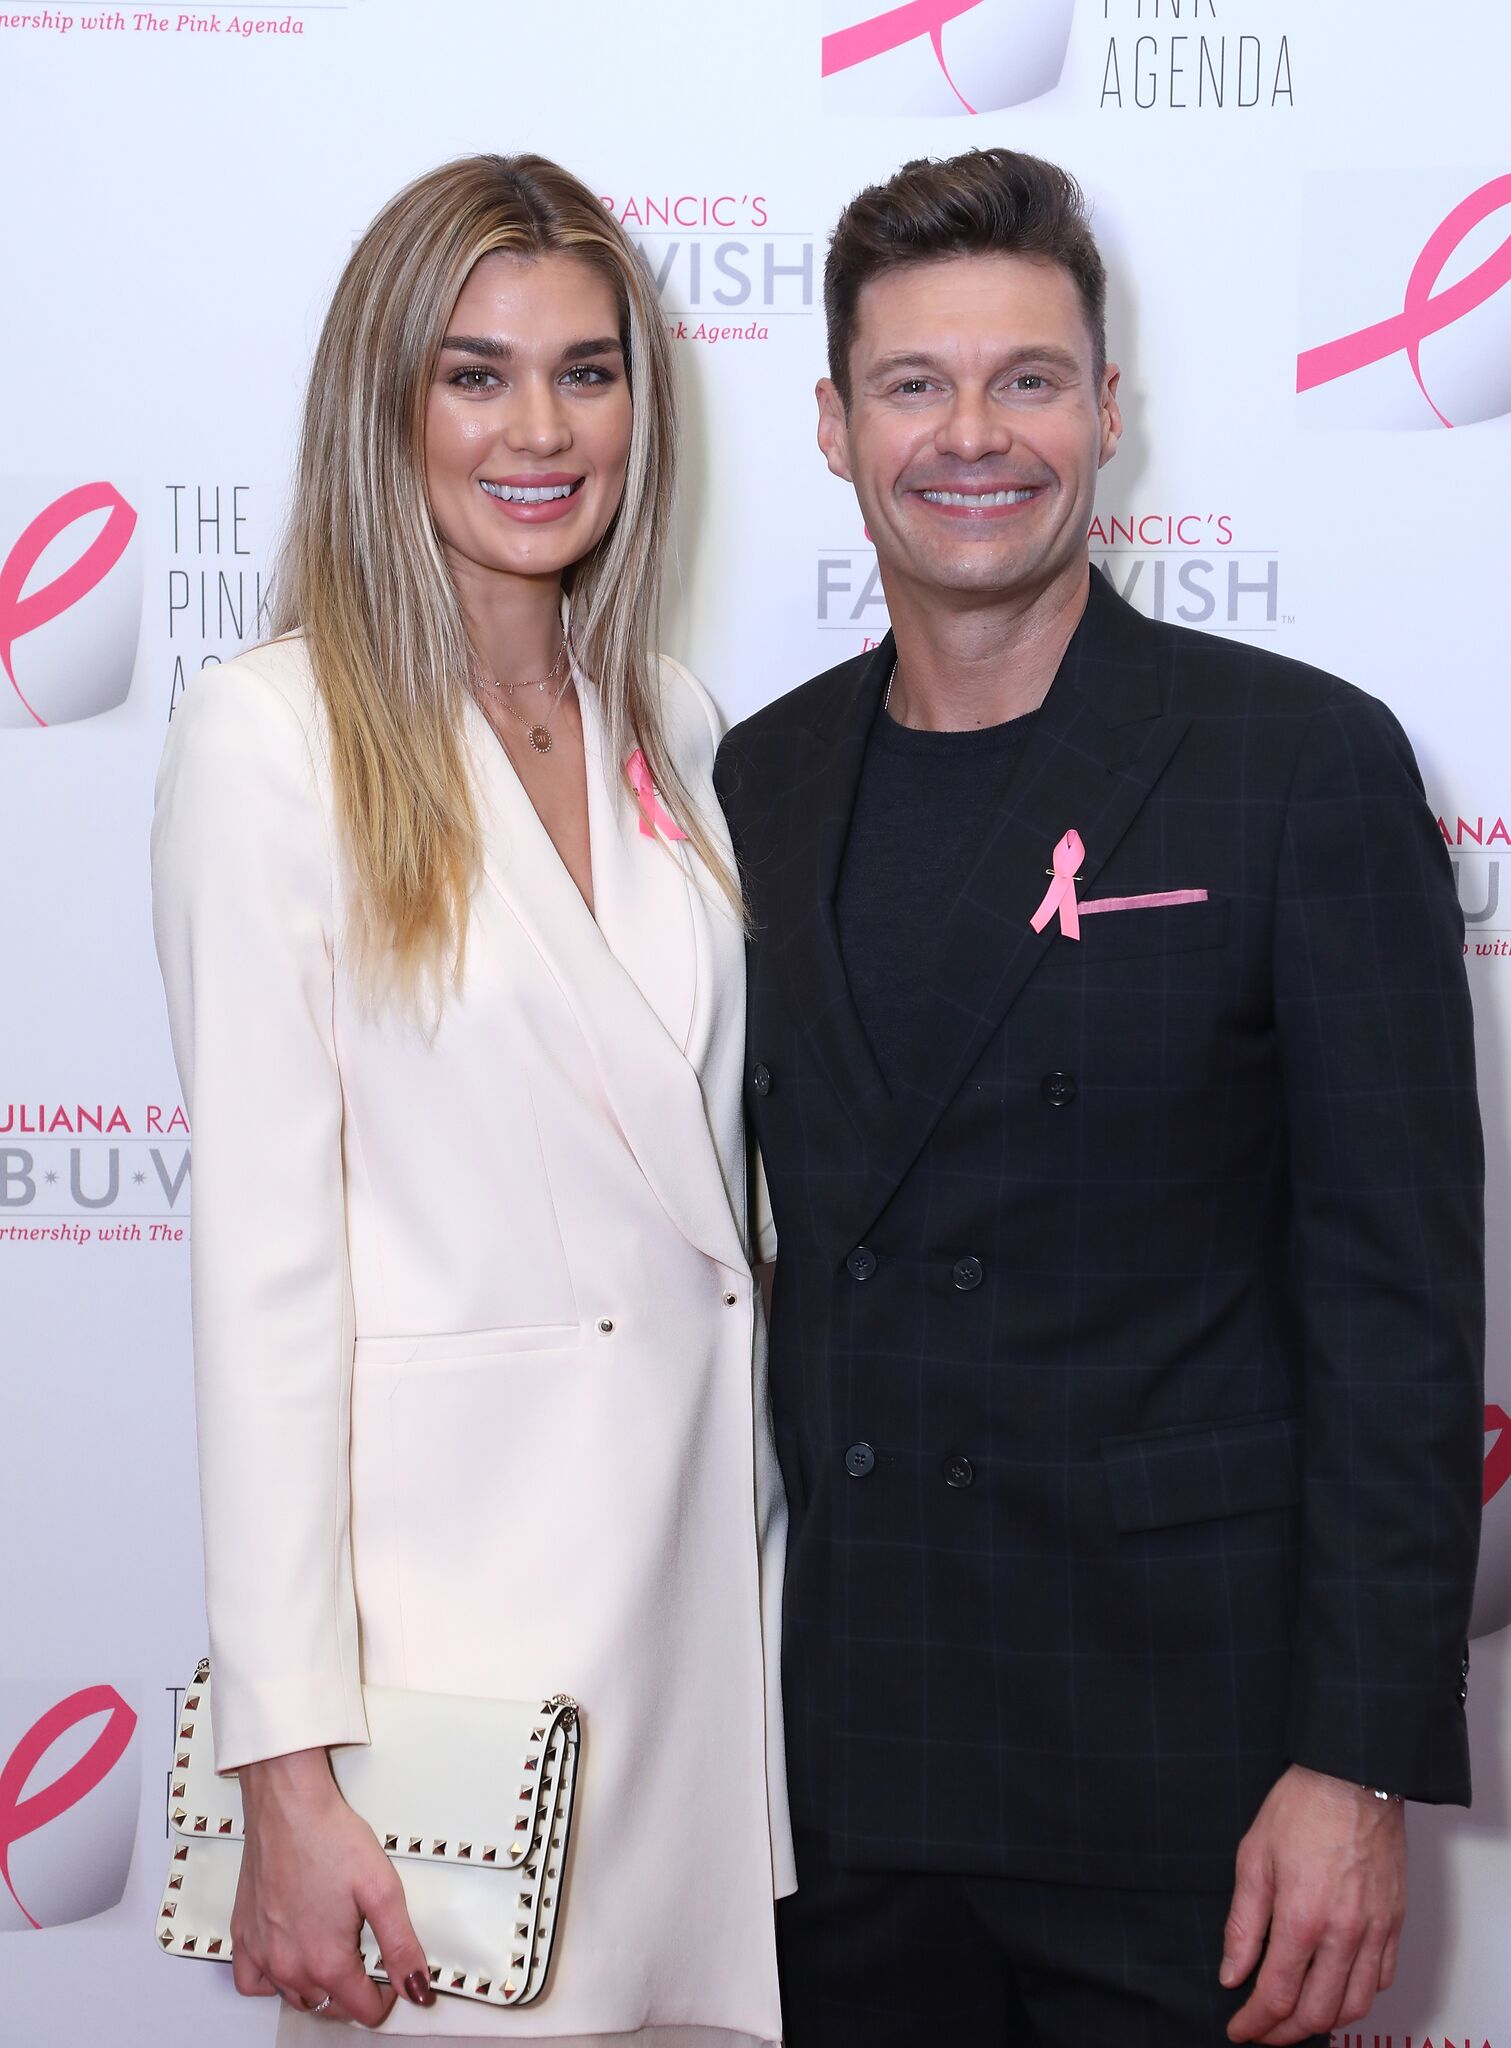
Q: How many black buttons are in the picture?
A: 6